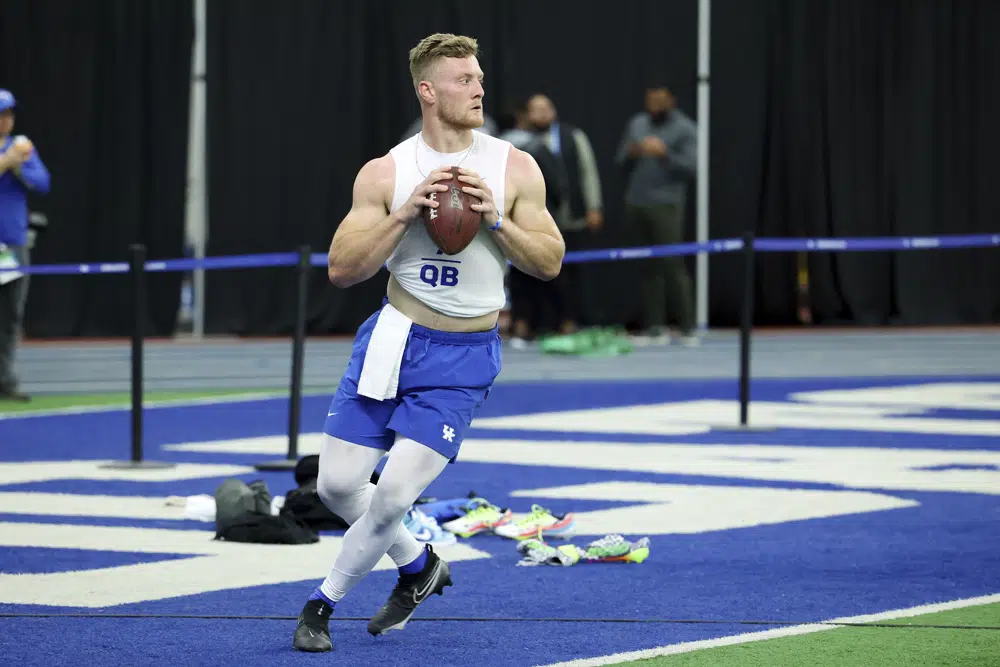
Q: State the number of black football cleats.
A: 2